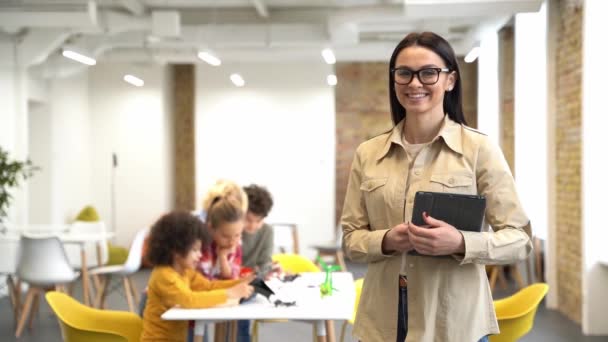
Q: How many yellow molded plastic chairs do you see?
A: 4